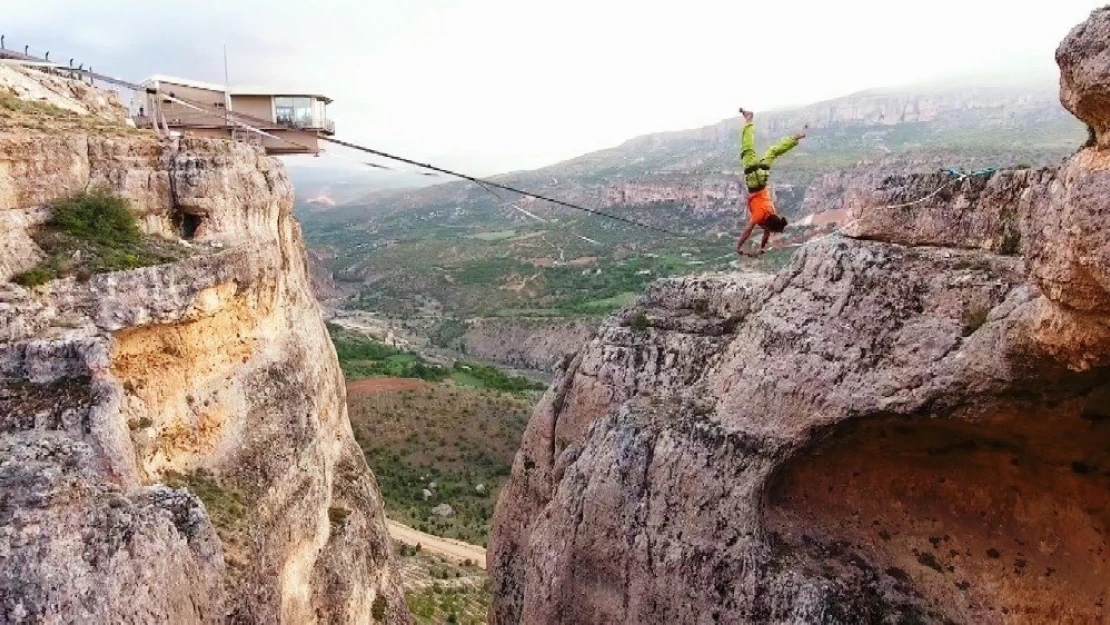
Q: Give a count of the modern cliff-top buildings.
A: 1